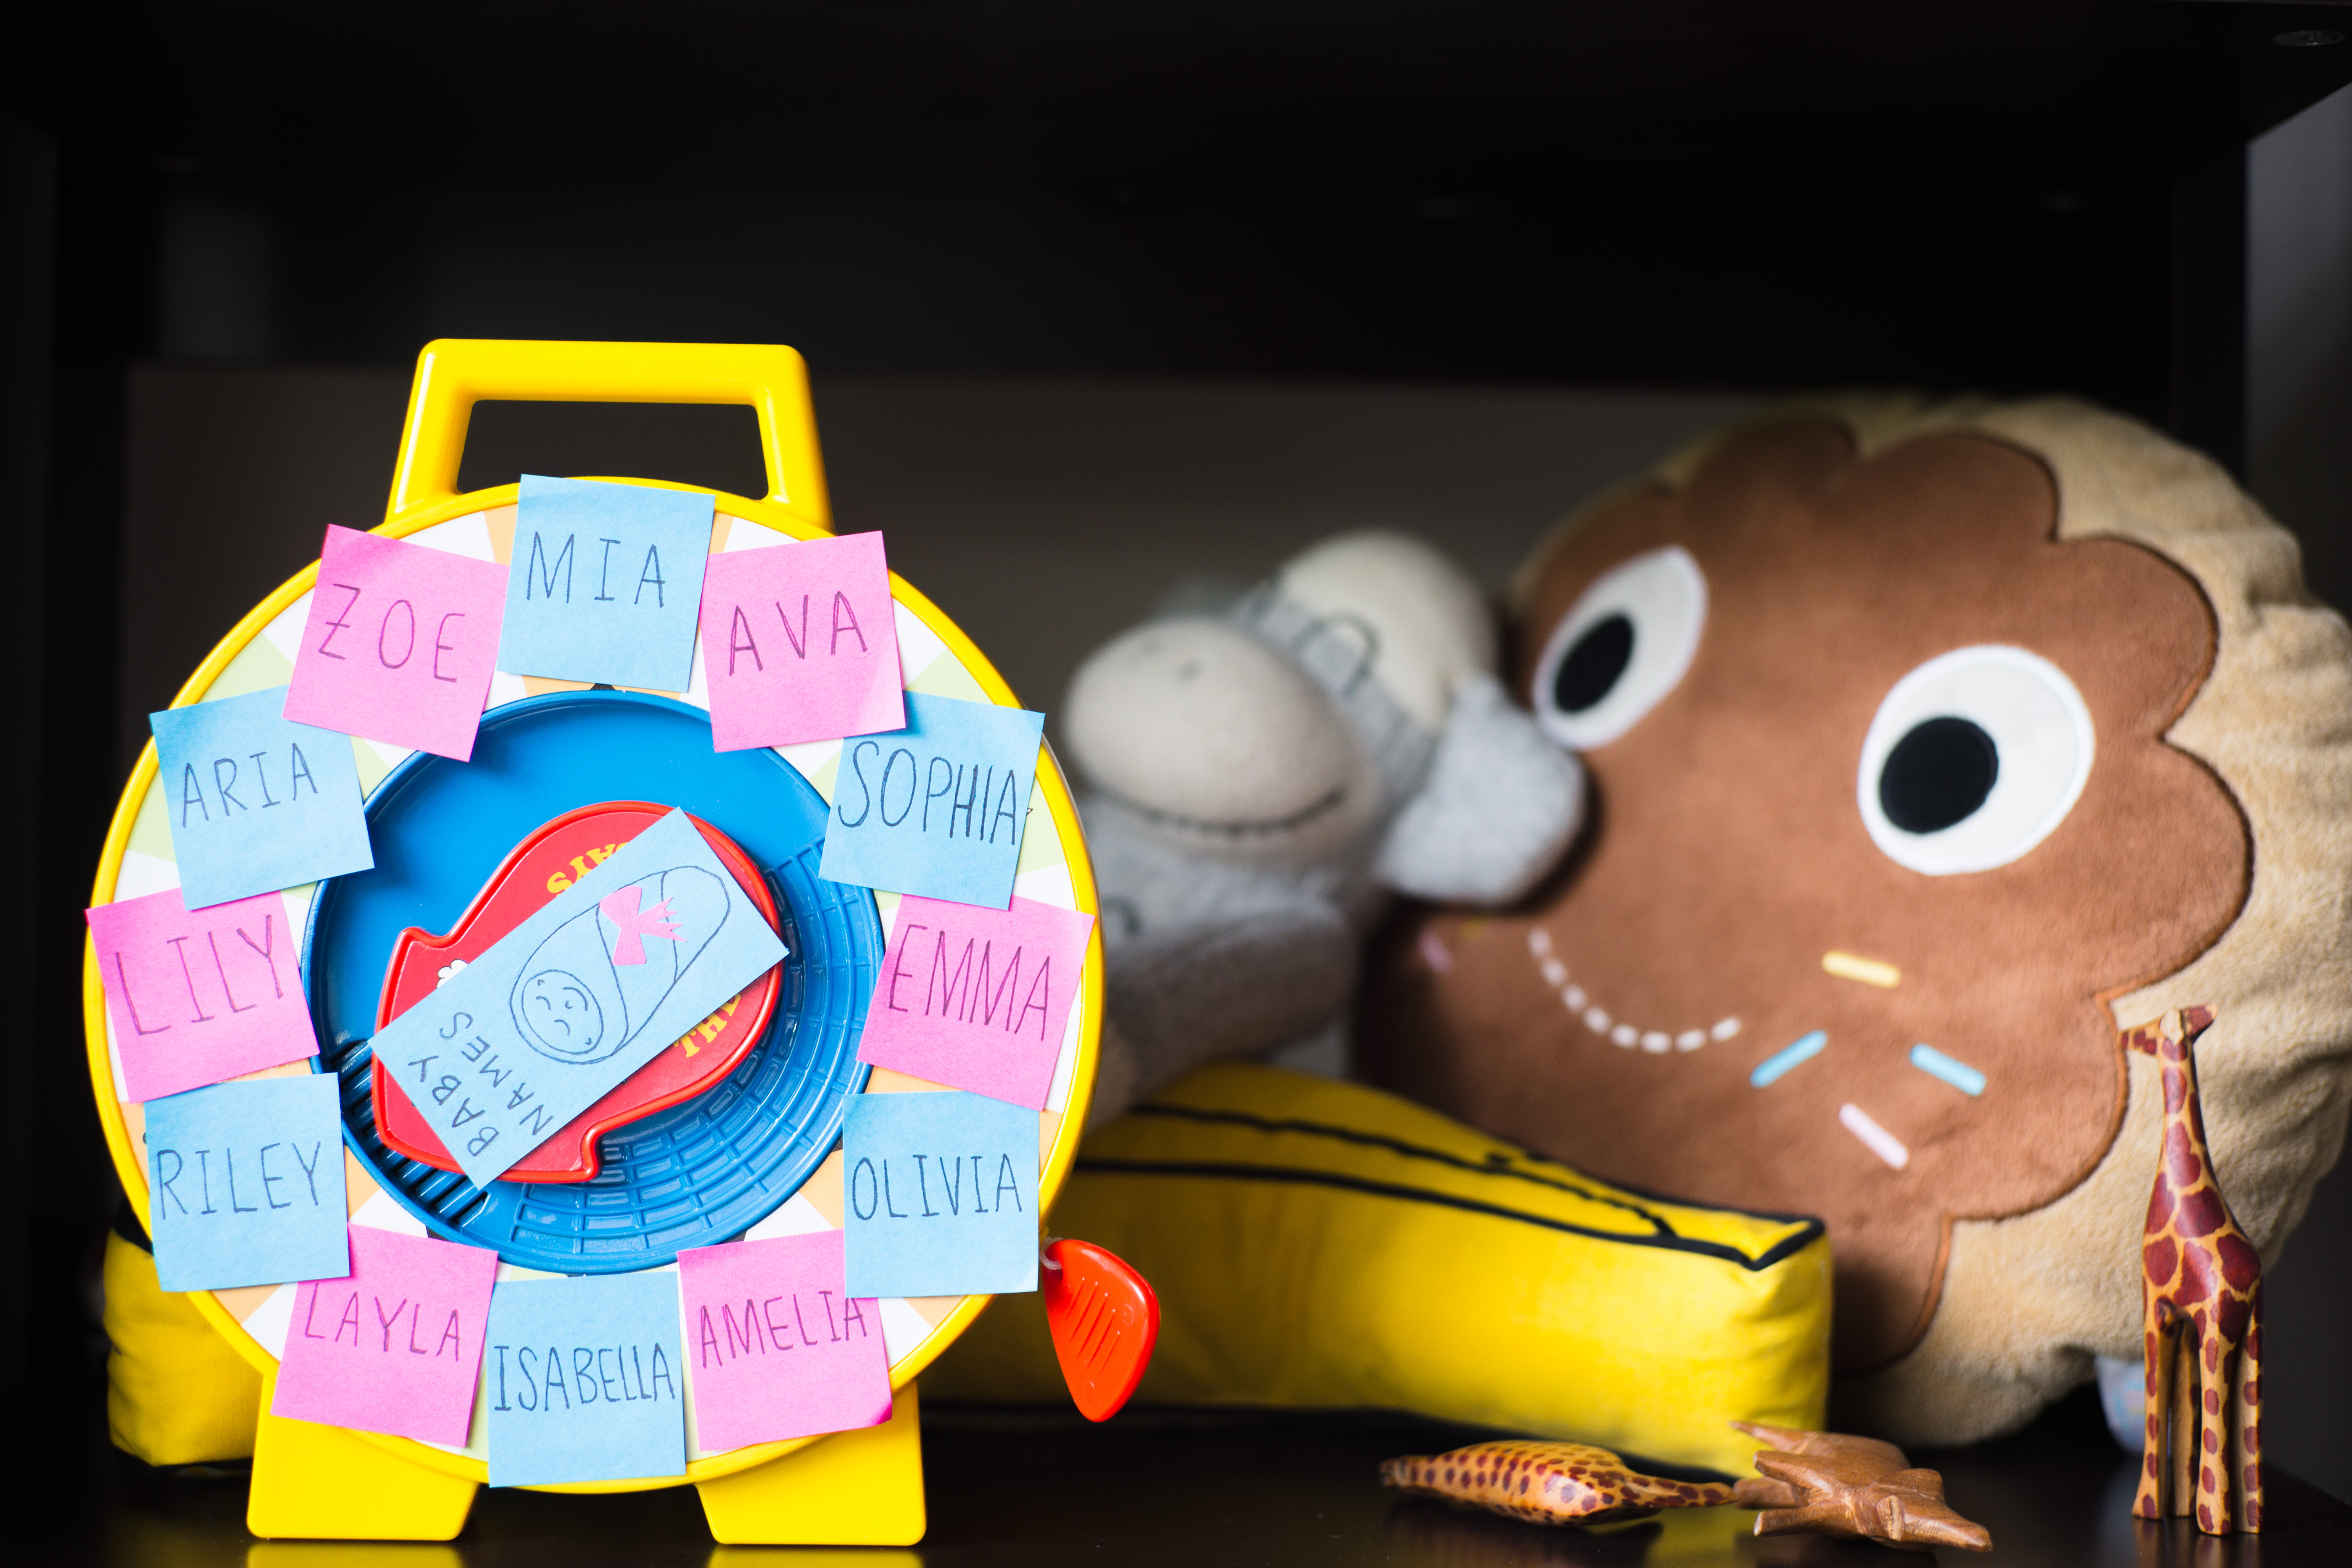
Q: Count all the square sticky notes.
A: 12